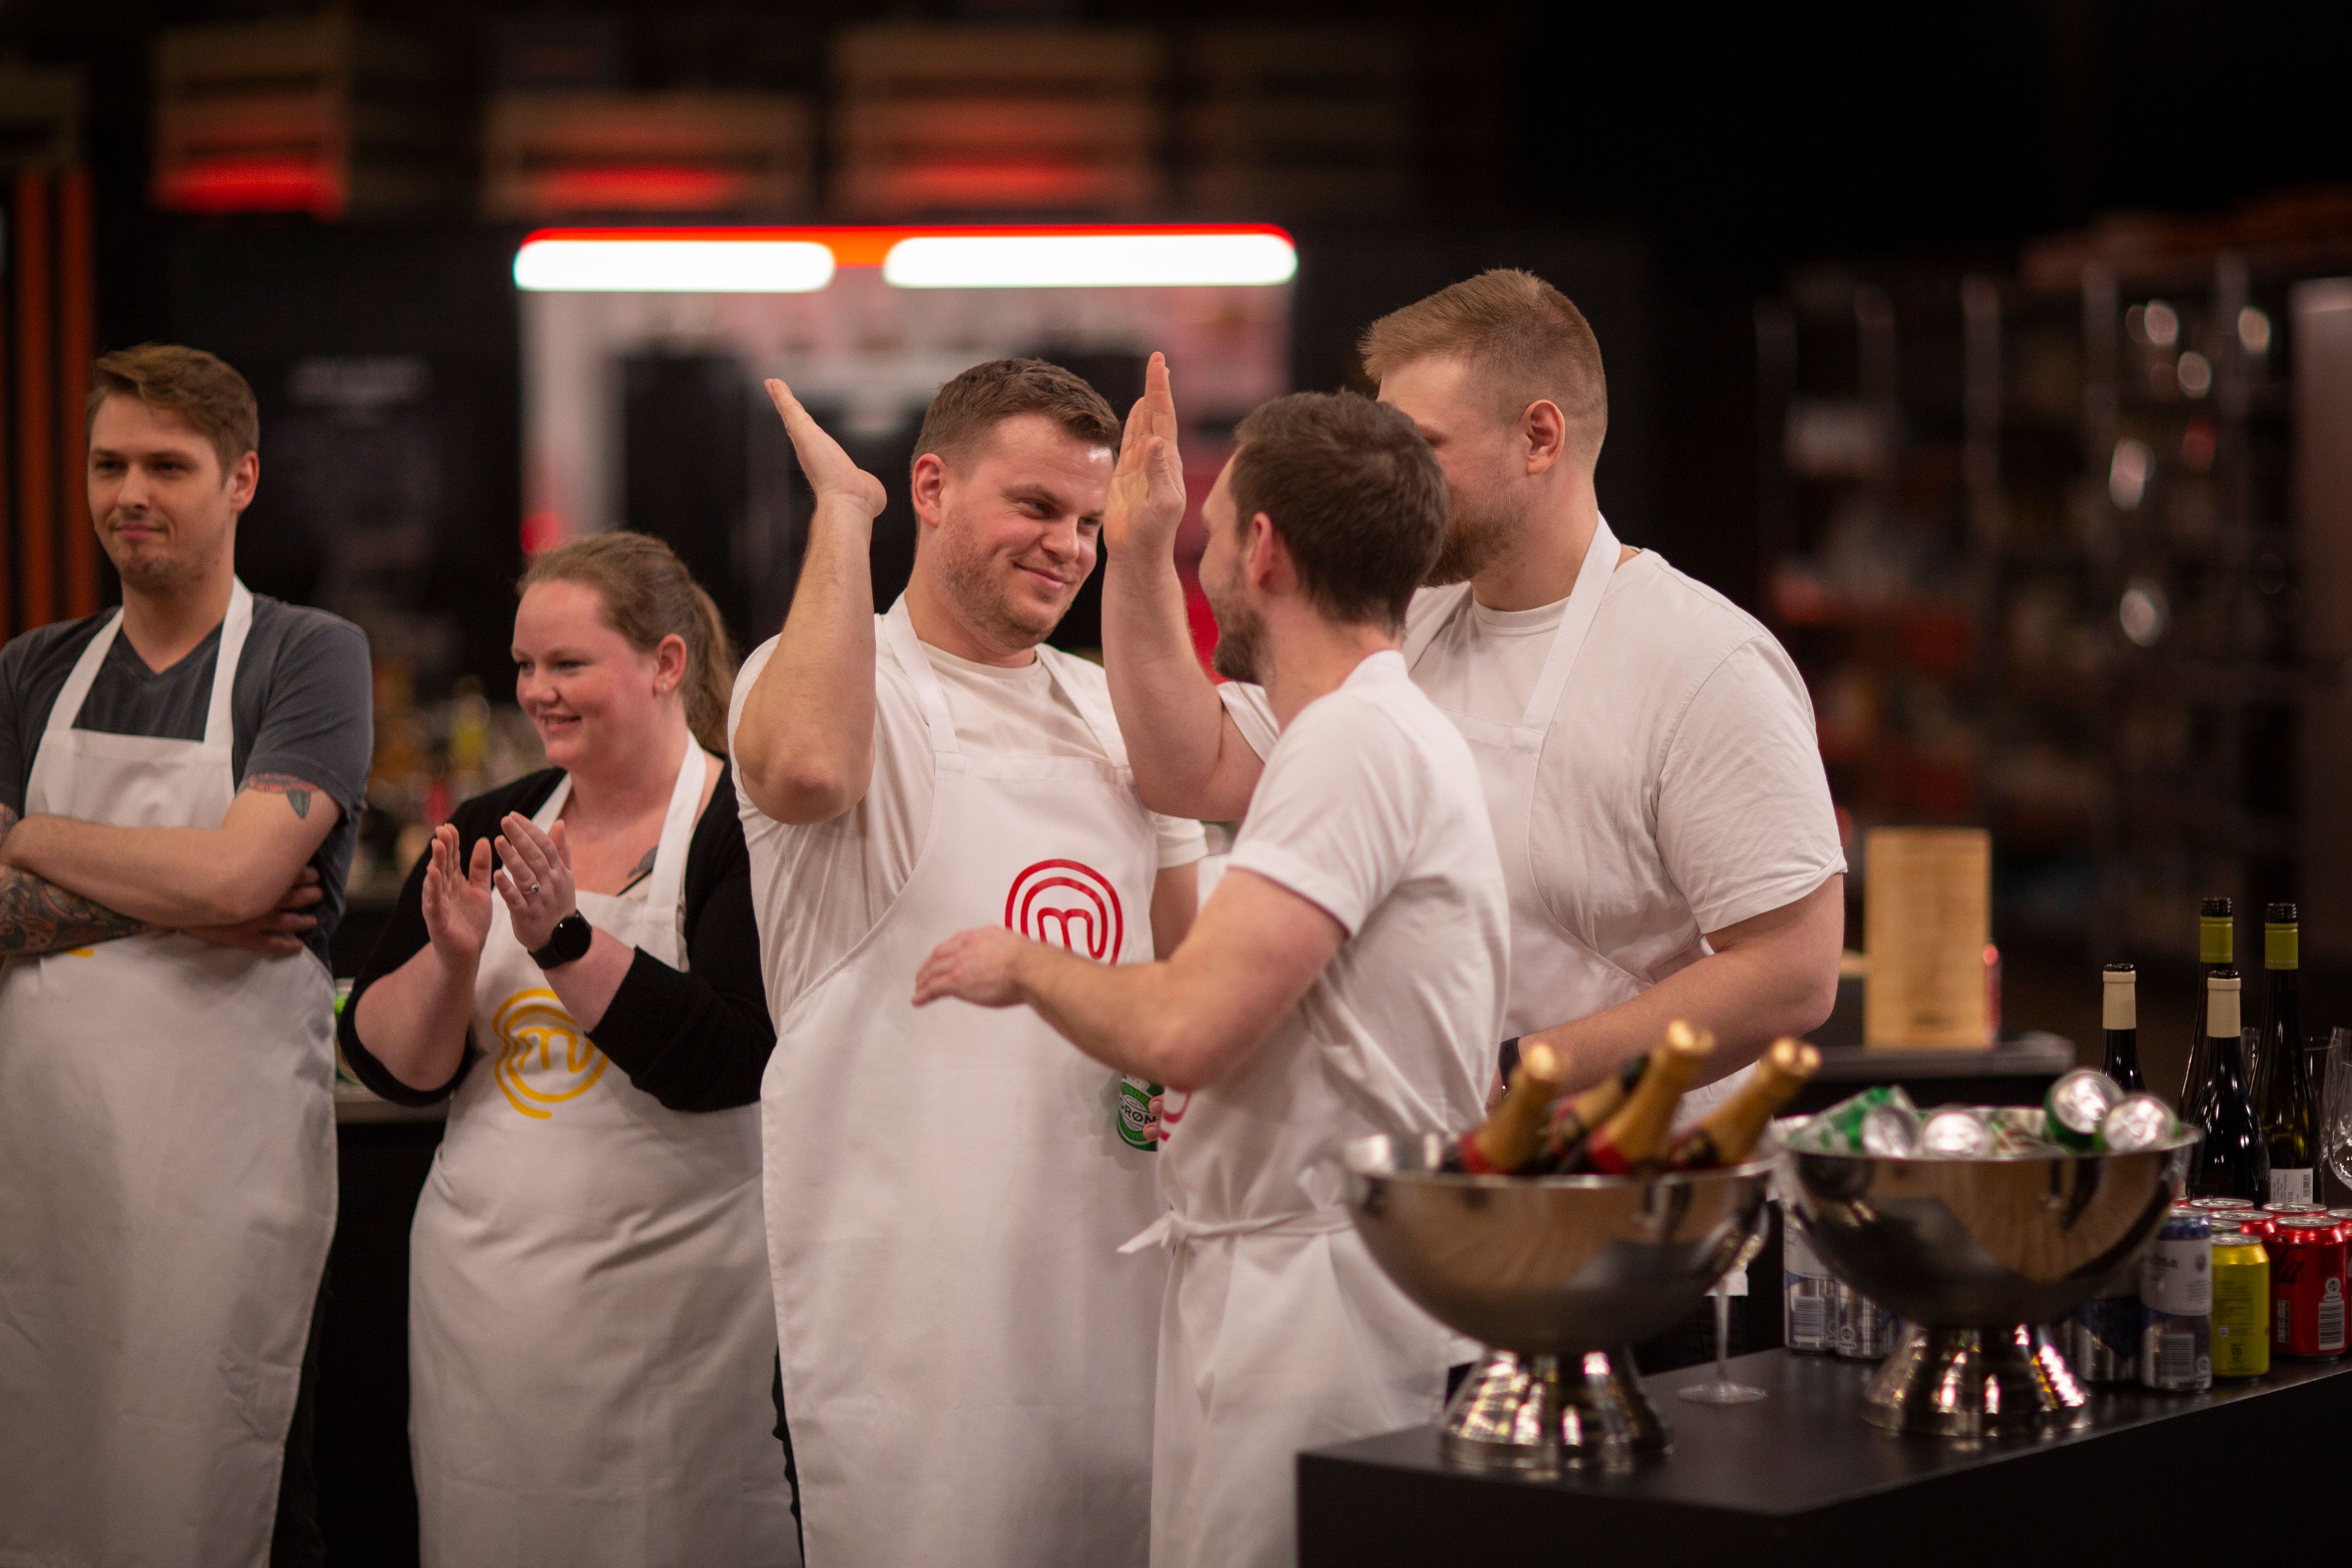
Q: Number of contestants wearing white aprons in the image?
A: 5